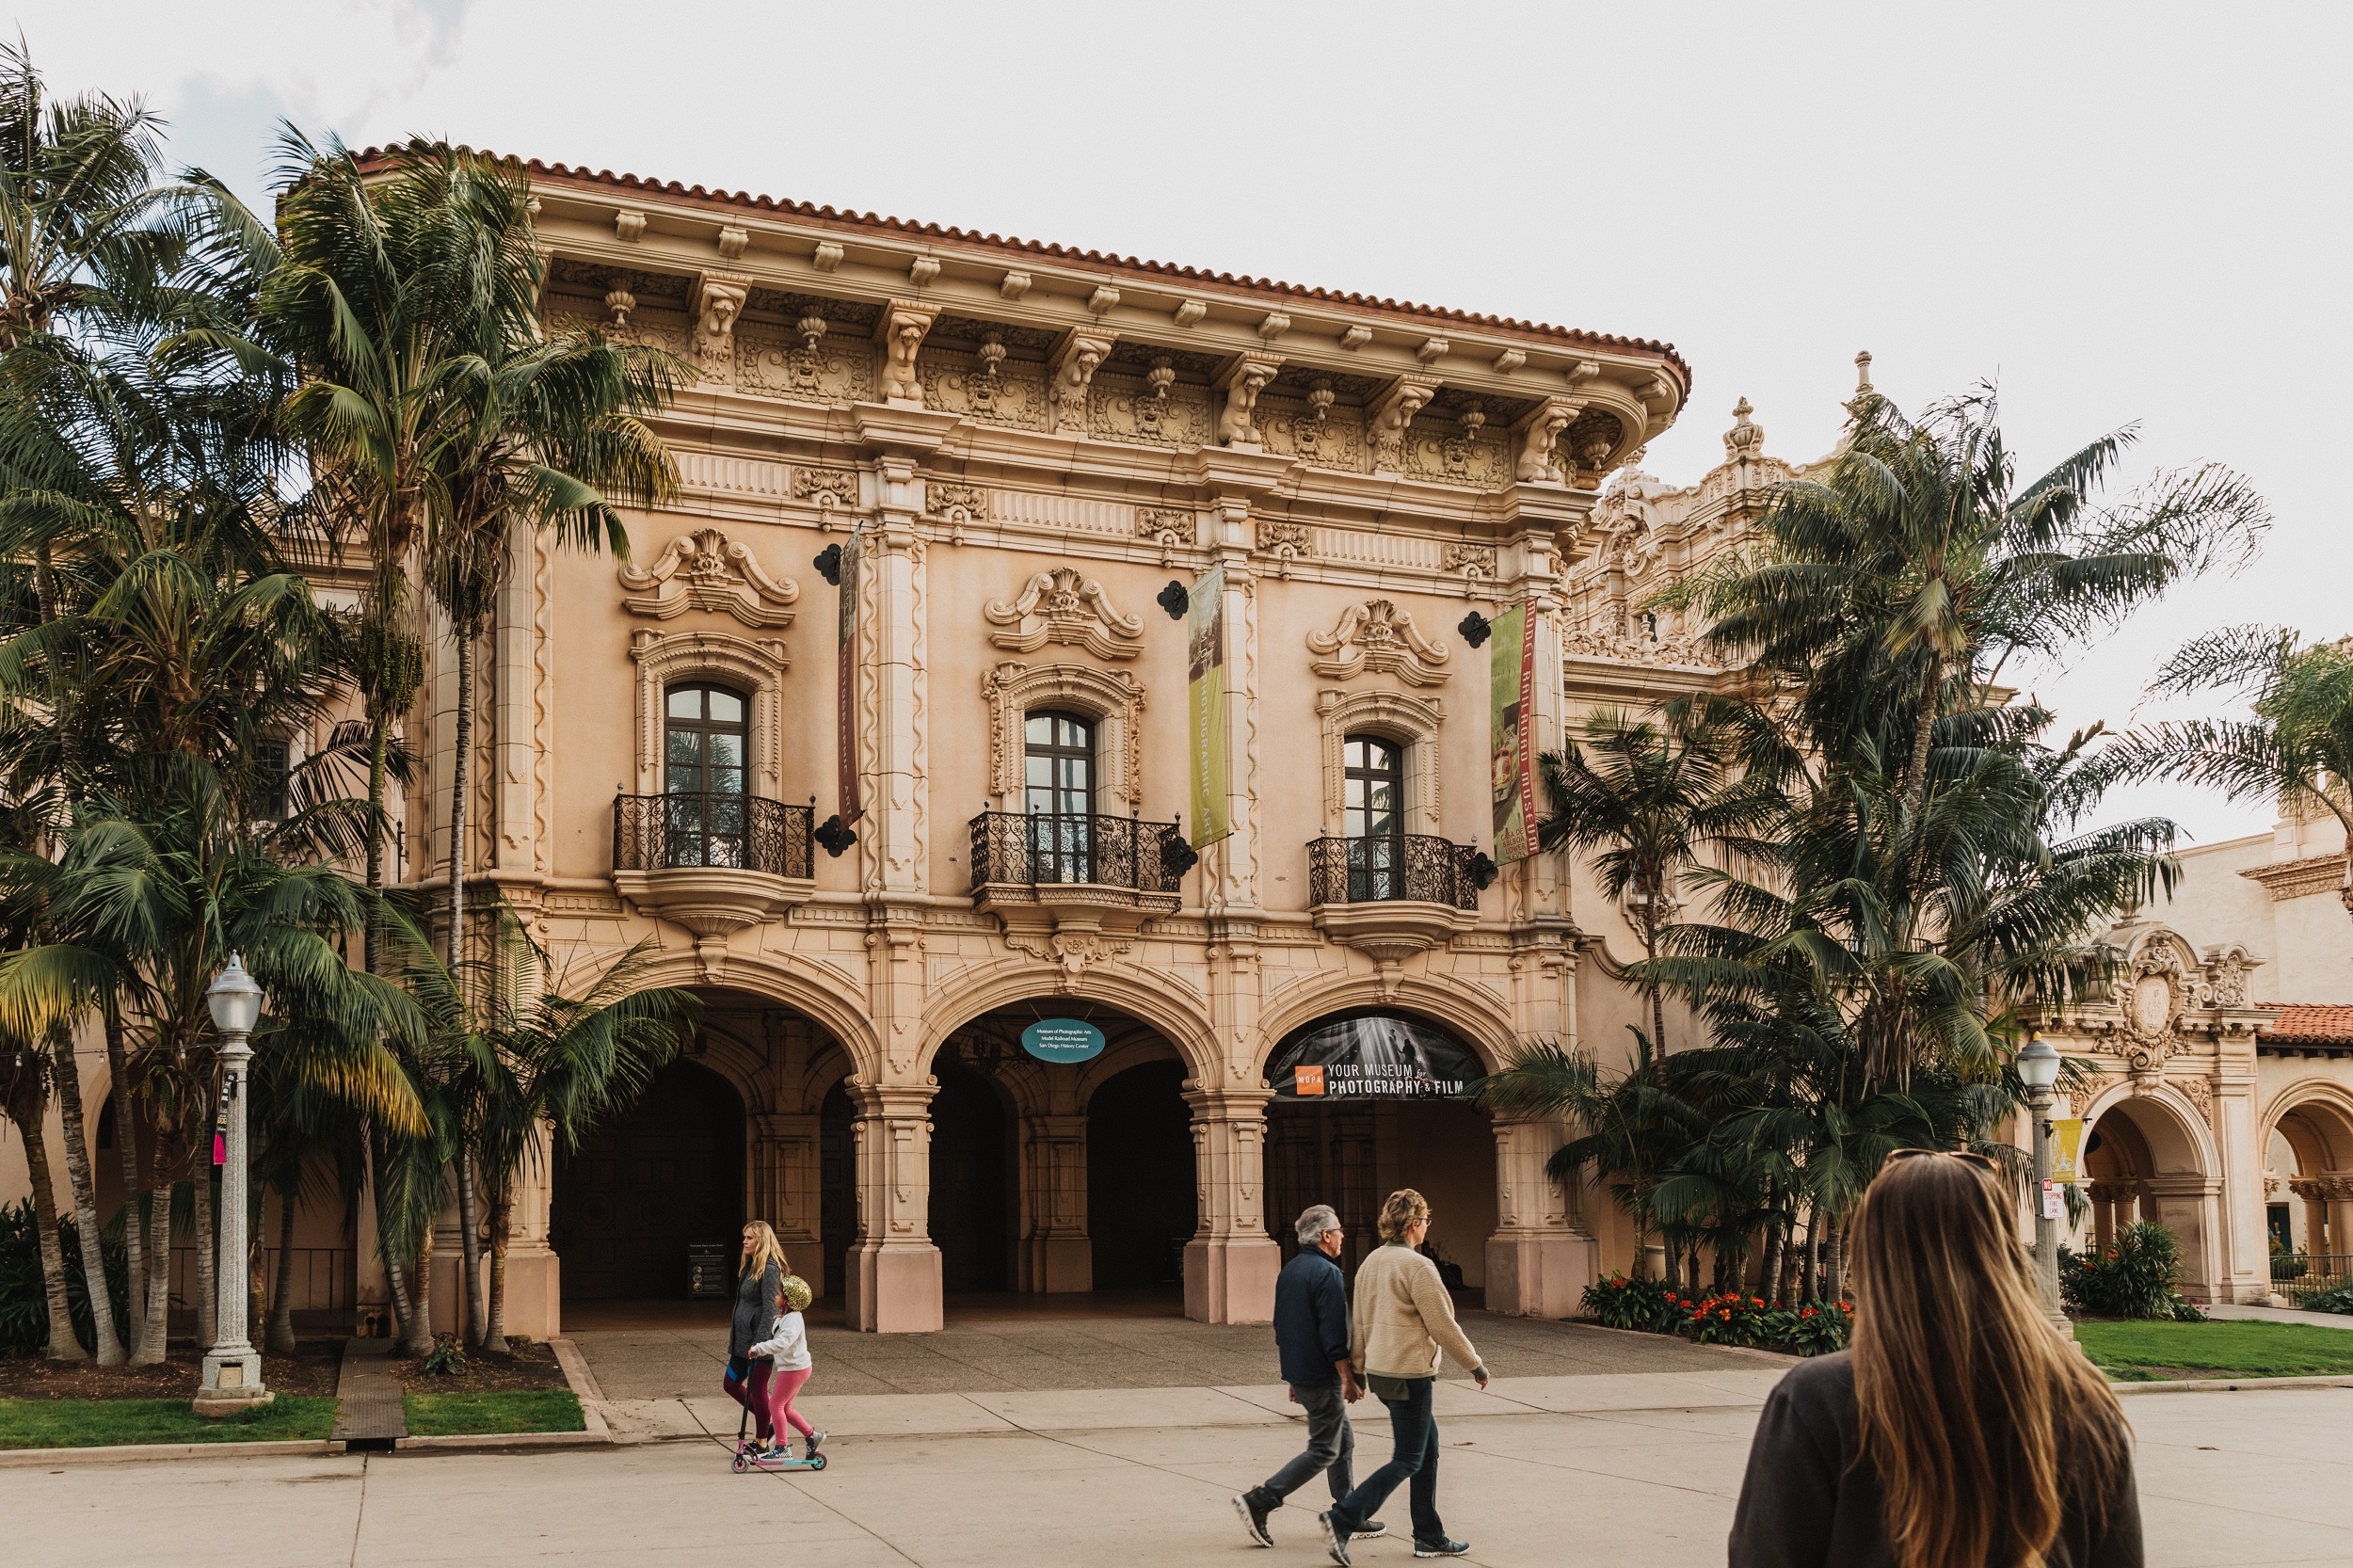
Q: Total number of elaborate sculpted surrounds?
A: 3